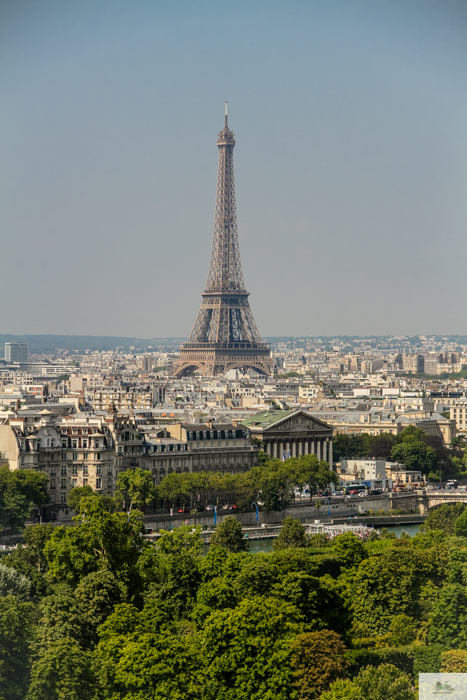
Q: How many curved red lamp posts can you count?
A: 0